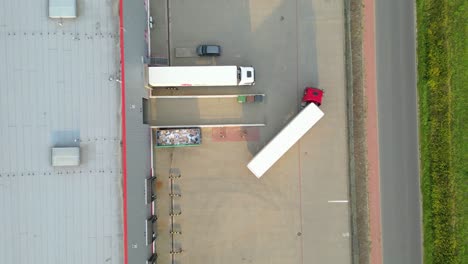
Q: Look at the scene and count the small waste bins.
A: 3